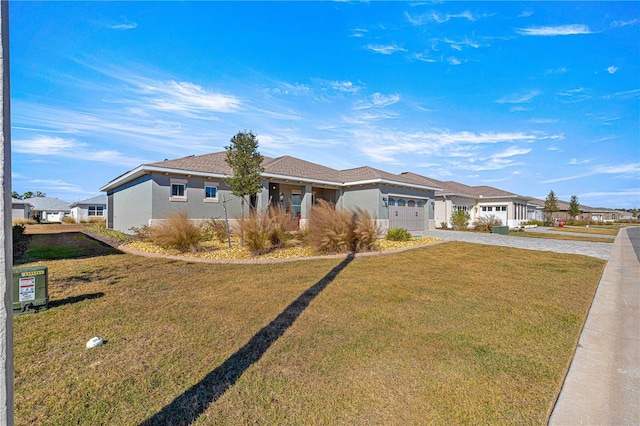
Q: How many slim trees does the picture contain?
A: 3